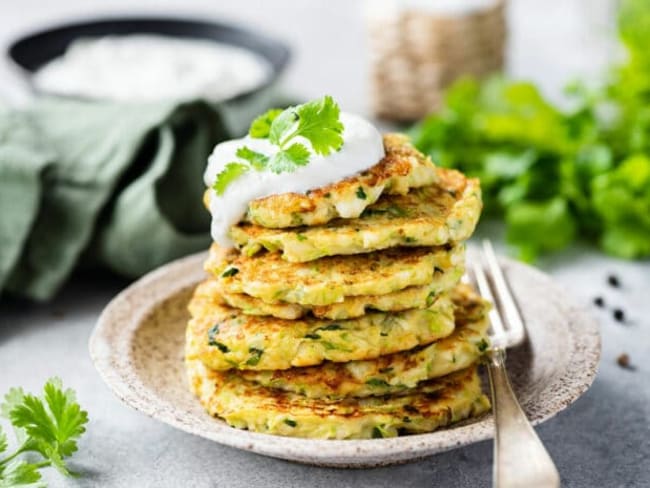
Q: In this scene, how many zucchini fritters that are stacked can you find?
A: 7